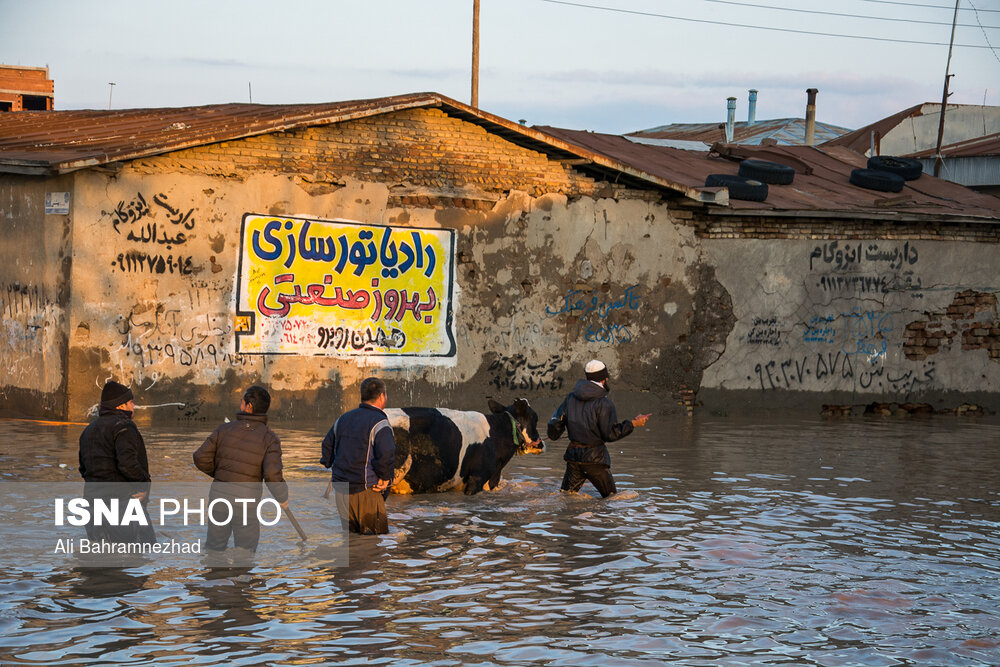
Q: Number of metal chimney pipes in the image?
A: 3